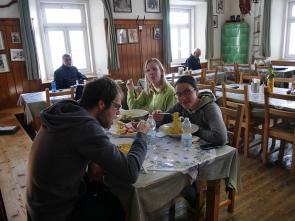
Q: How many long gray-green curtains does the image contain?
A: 5